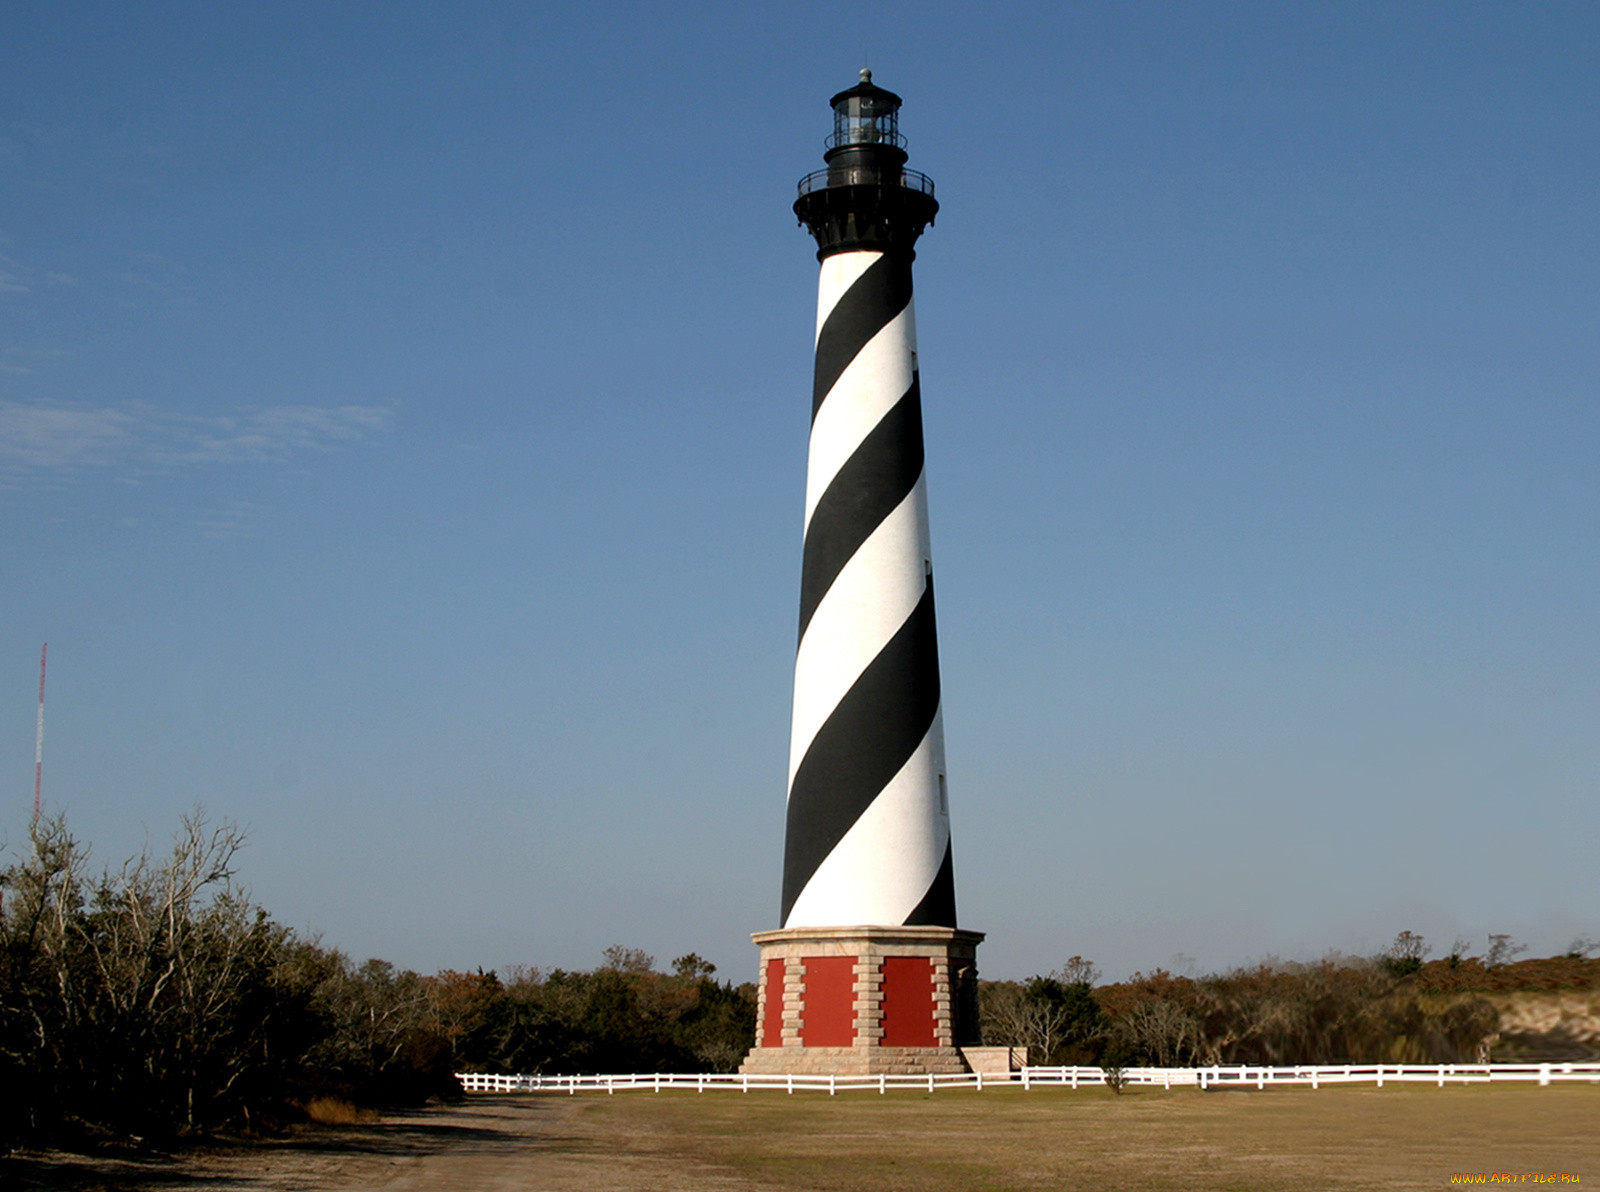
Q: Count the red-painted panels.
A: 3